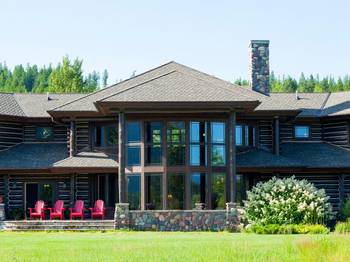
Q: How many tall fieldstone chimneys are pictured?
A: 1